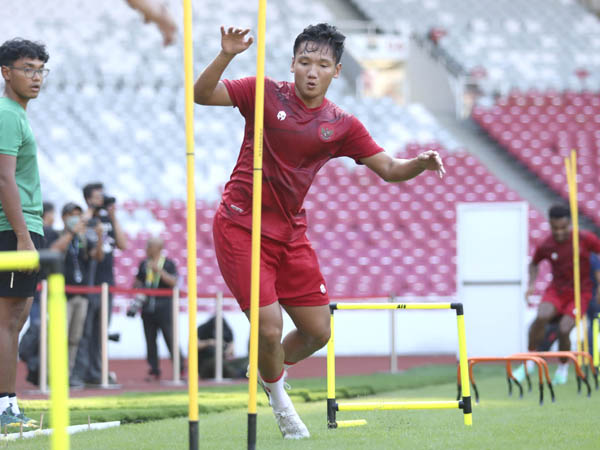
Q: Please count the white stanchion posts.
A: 5